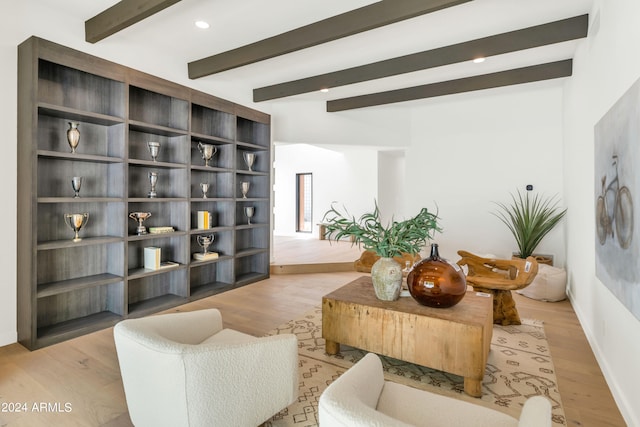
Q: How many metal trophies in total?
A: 12